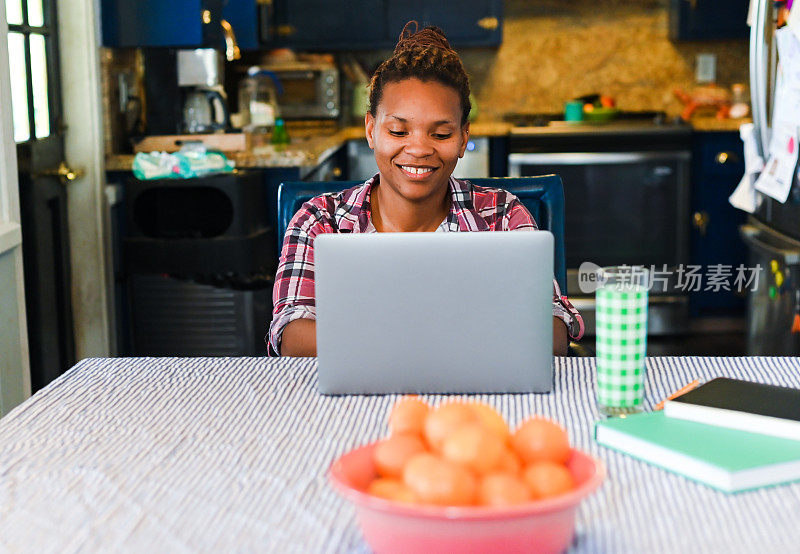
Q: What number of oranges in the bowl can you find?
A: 11